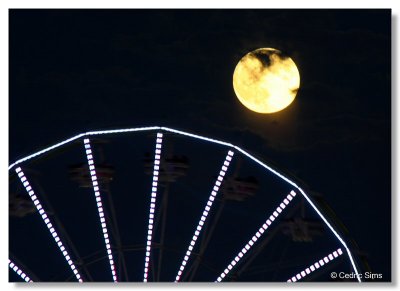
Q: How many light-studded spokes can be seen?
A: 7